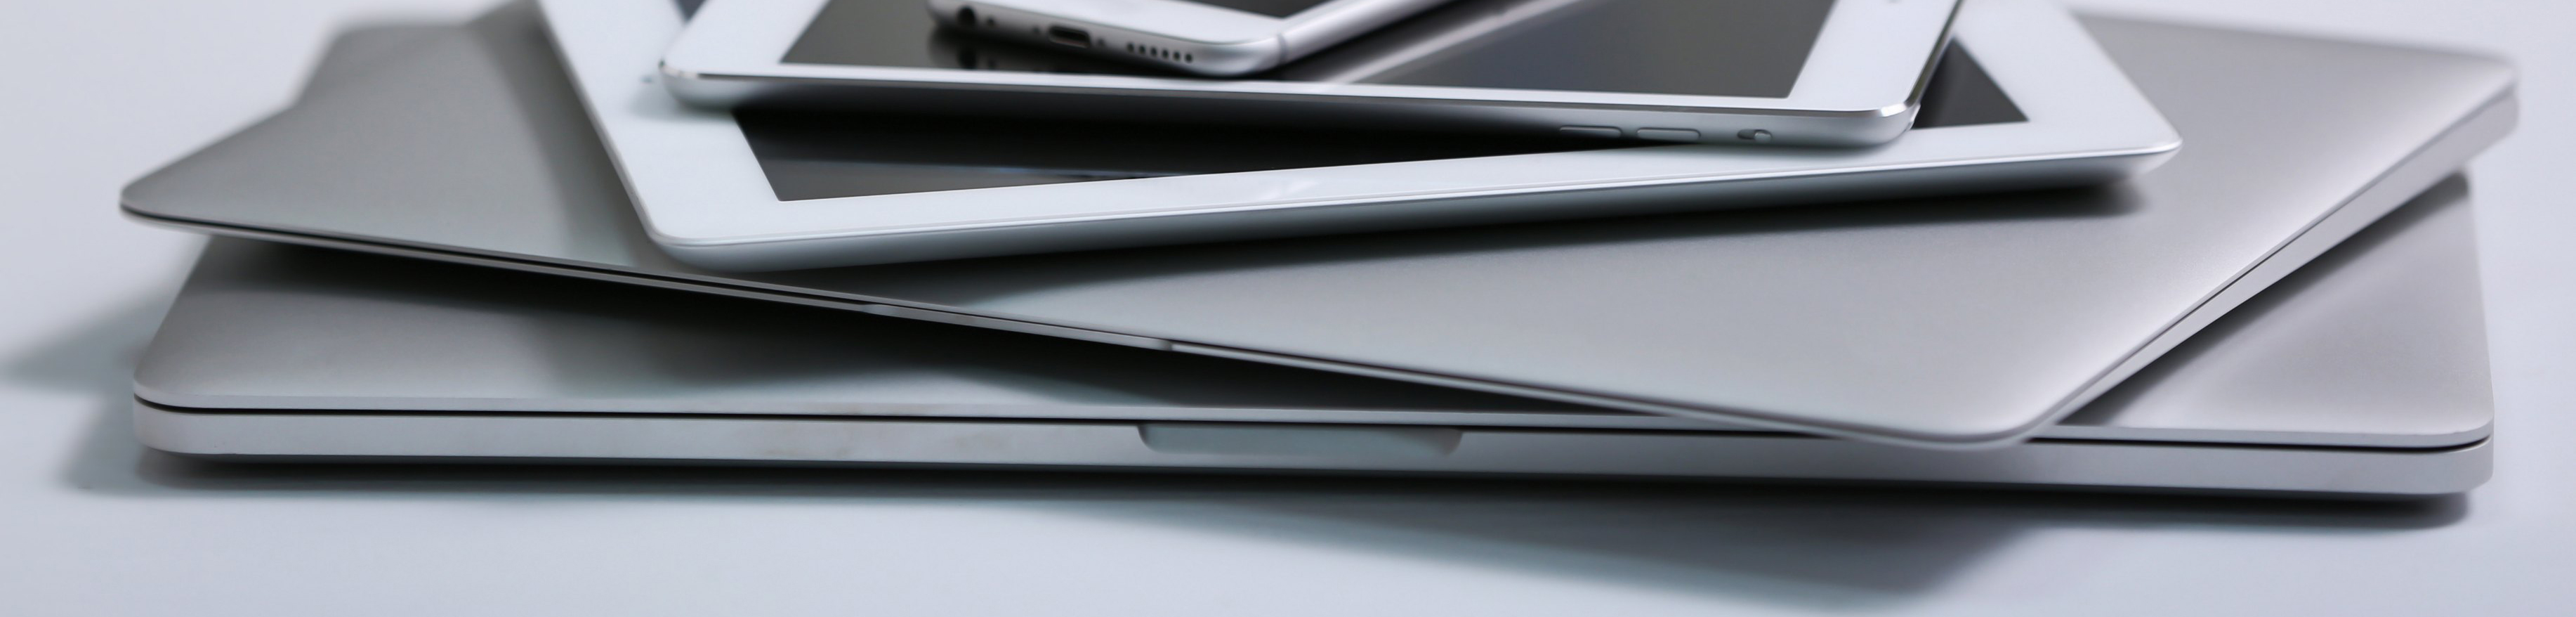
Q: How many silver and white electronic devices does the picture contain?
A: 5